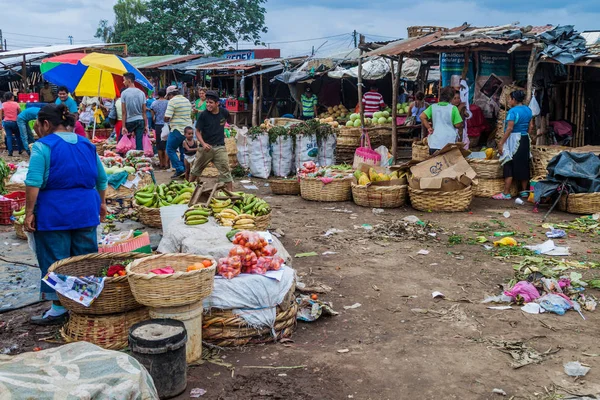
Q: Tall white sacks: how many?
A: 5